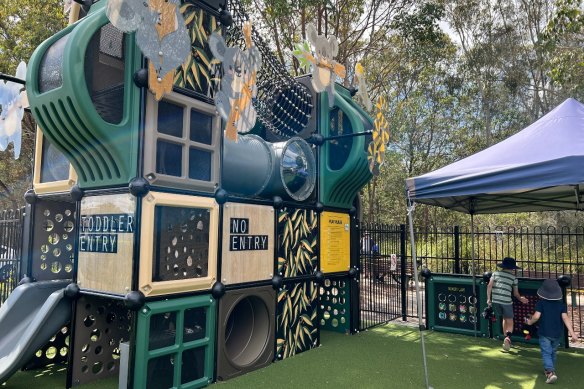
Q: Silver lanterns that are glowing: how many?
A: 0